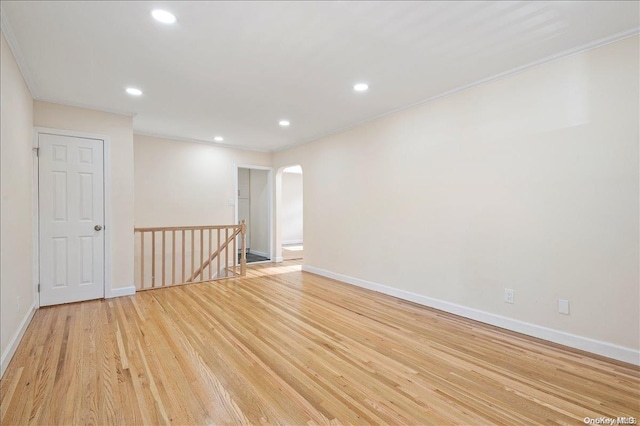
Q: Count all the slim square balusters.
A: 11